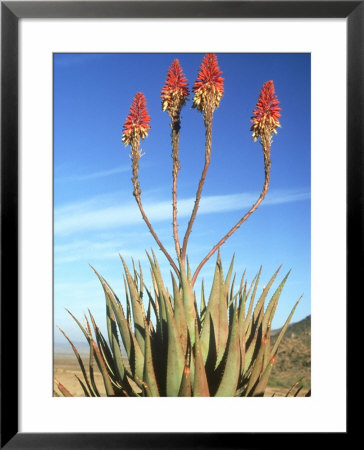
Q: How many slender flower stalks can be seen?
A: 4